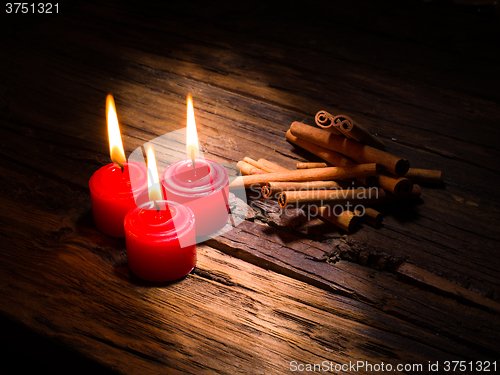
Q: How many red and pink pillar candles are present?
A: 3